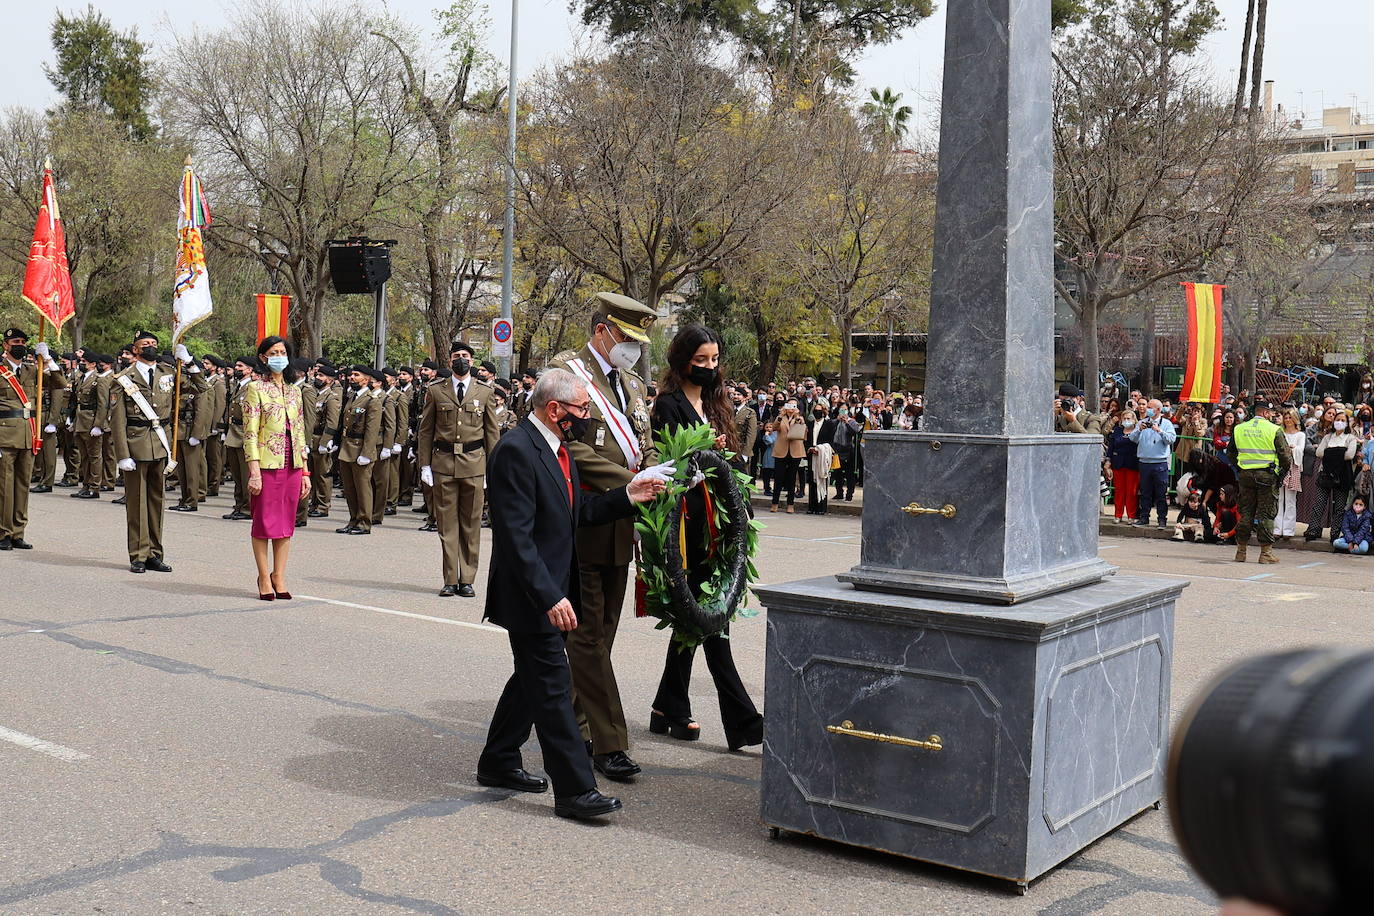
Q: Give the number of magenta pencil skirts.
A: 1